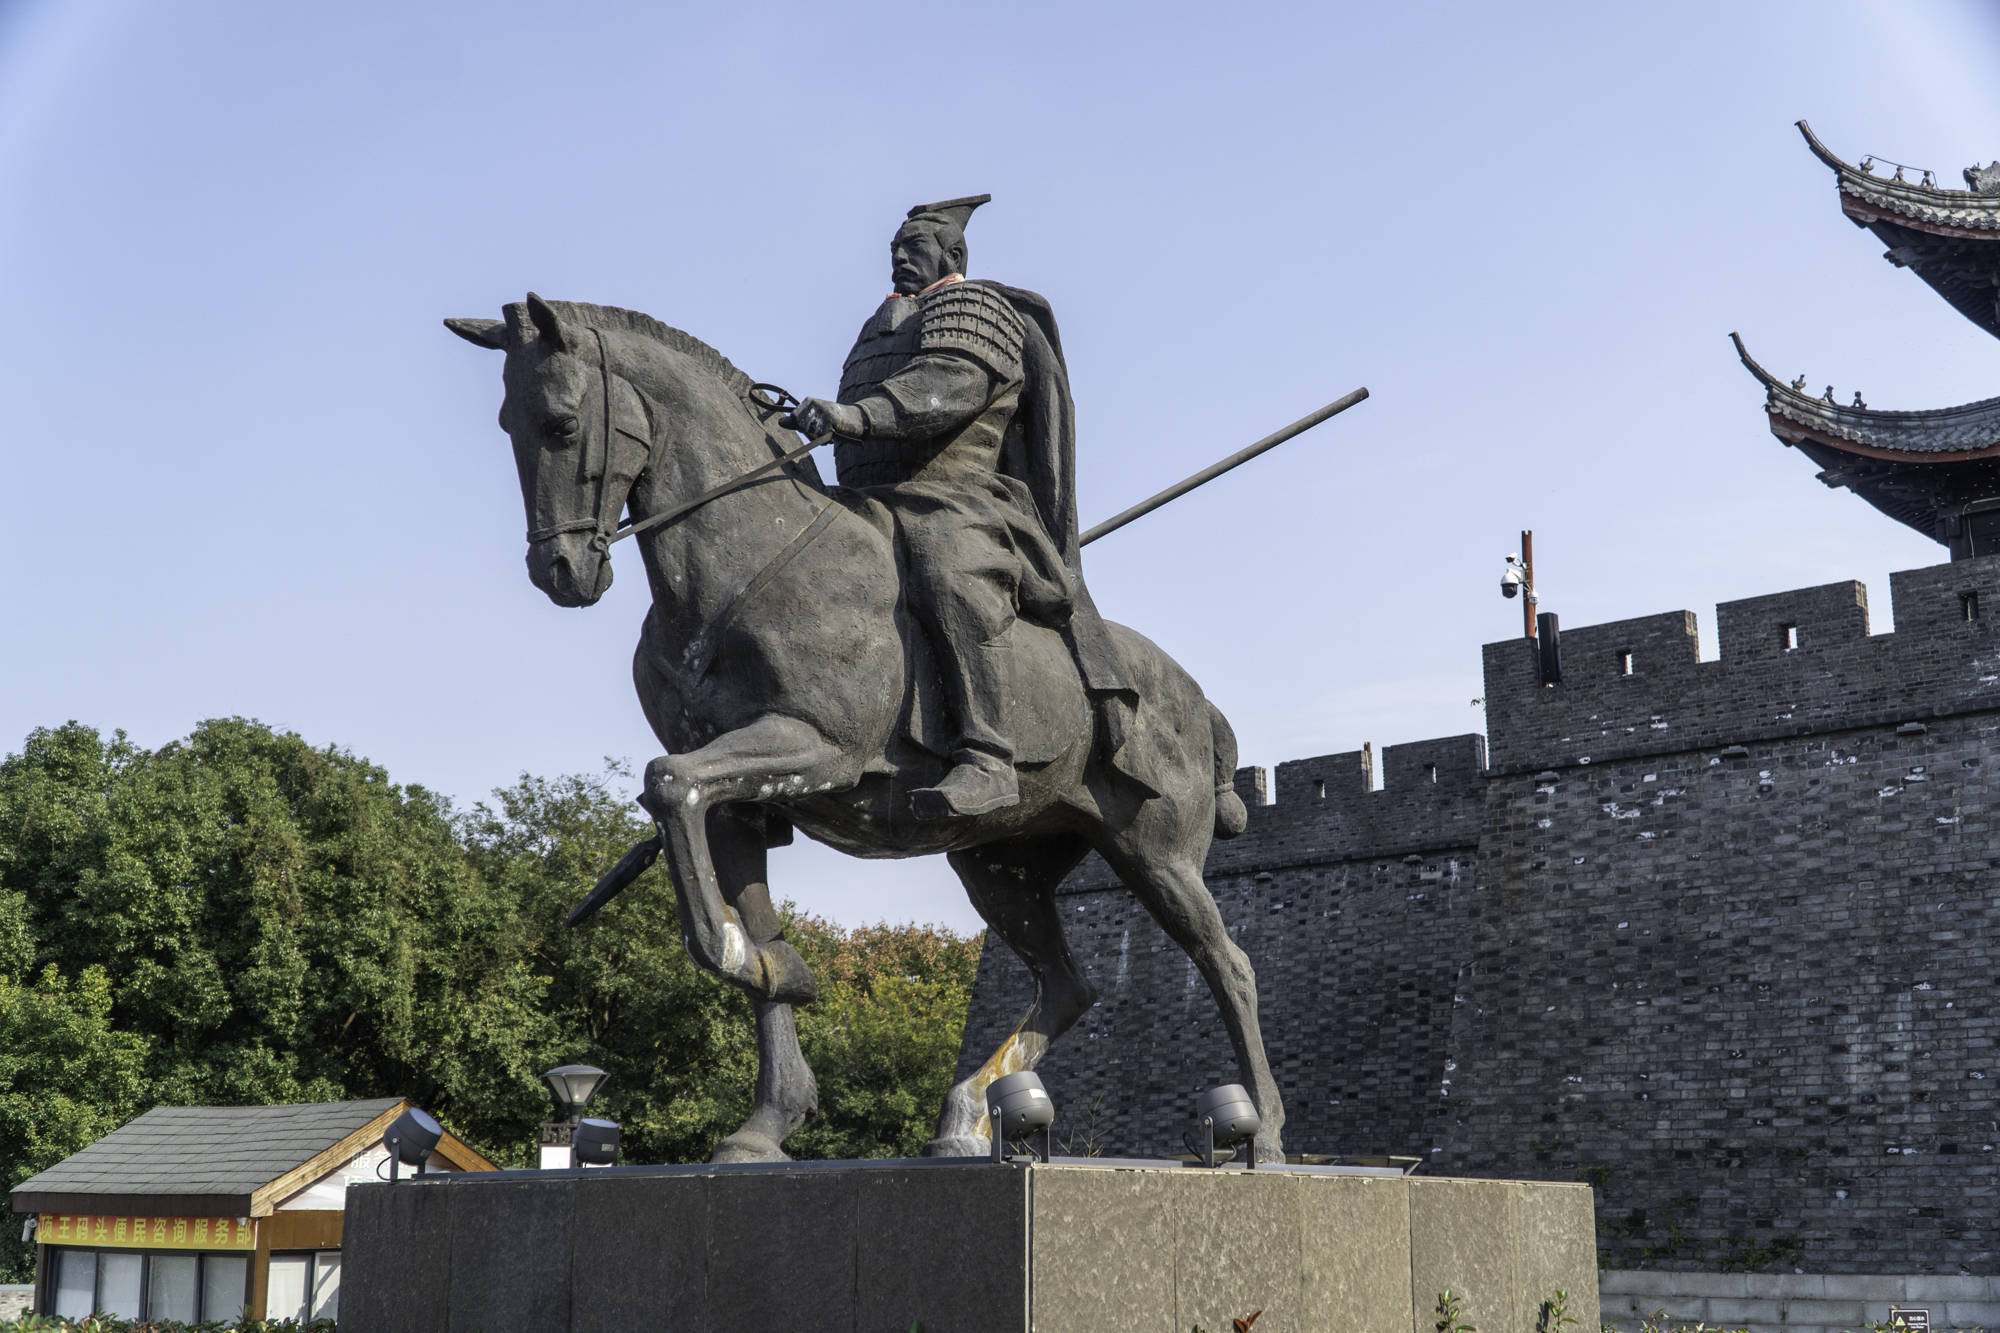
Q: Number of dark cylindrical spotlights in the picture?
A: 4